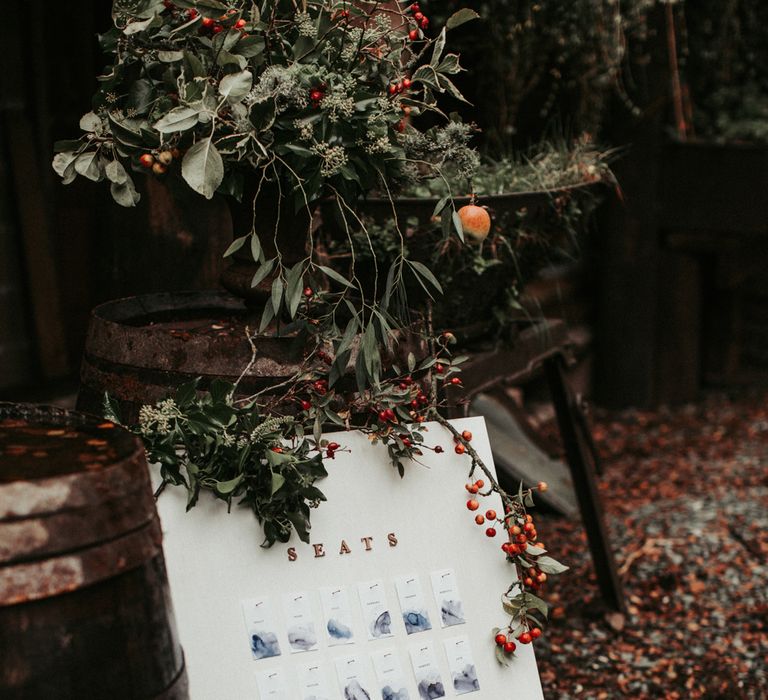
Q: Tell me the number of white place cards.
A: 12